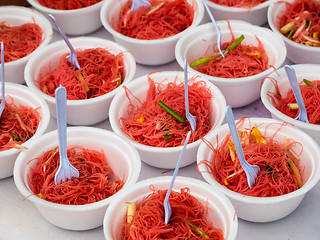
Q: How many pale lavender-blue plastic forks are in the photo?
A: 9